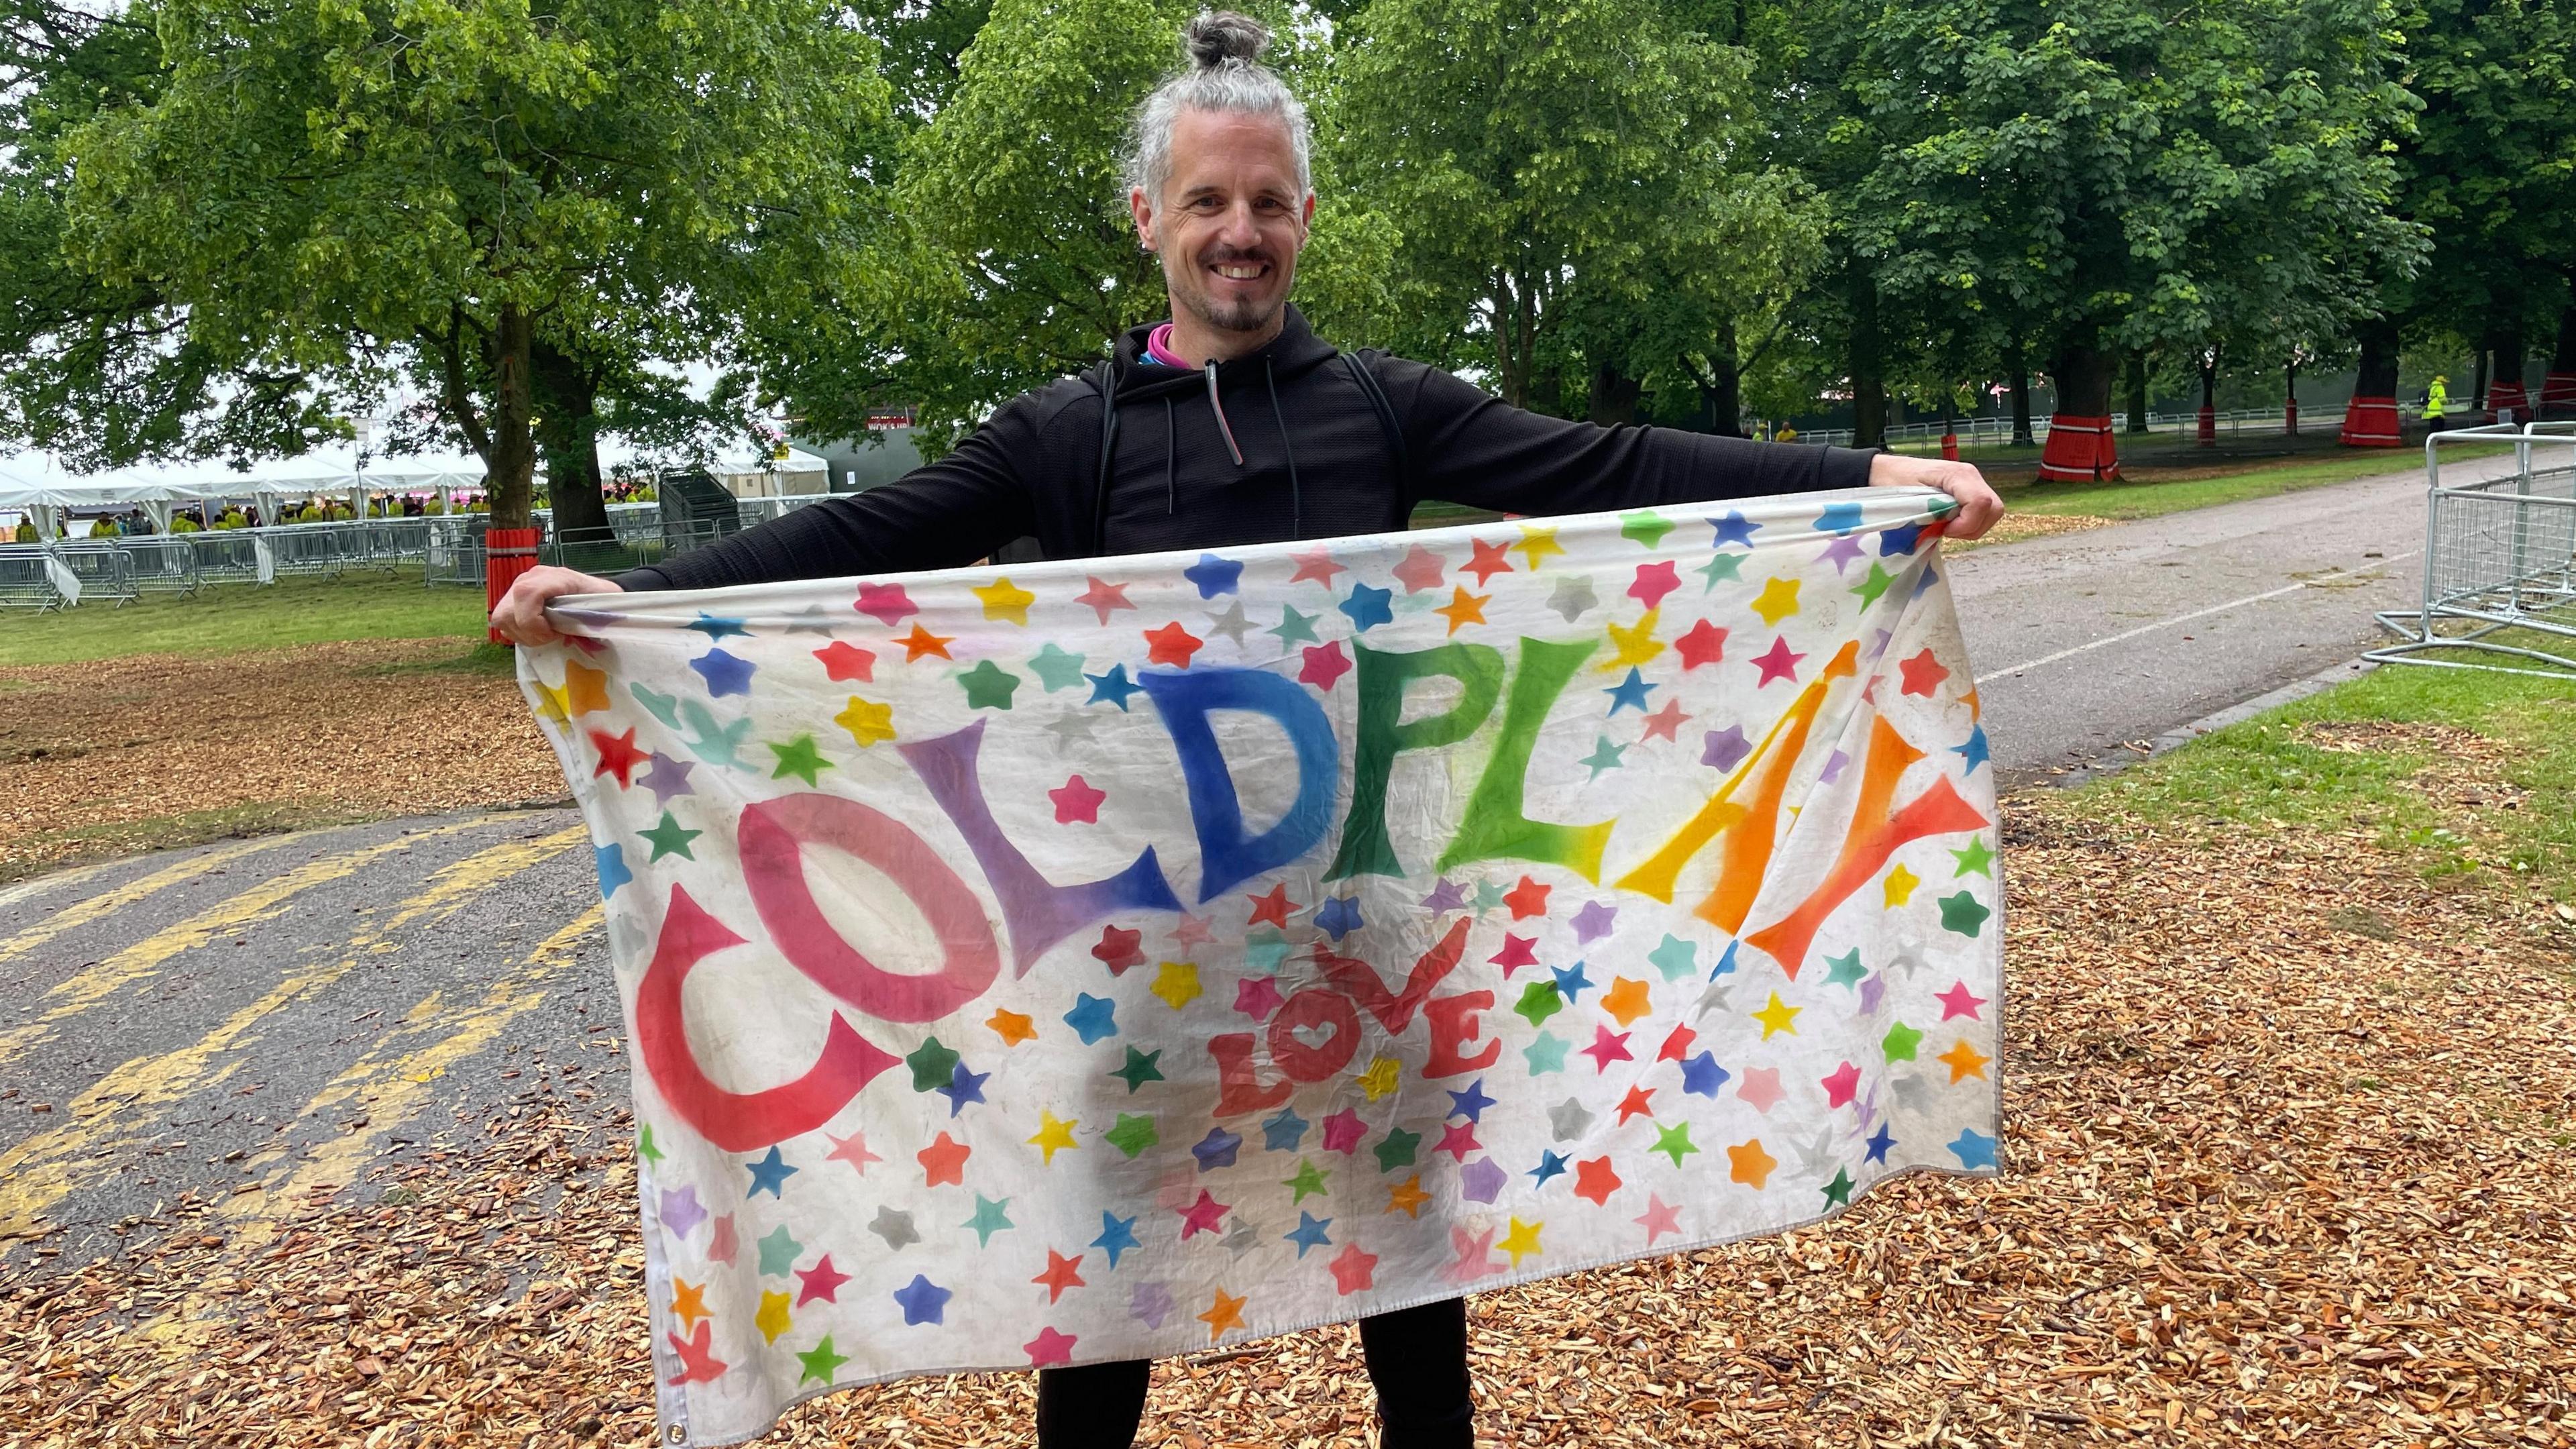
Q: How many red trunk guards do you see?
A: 8